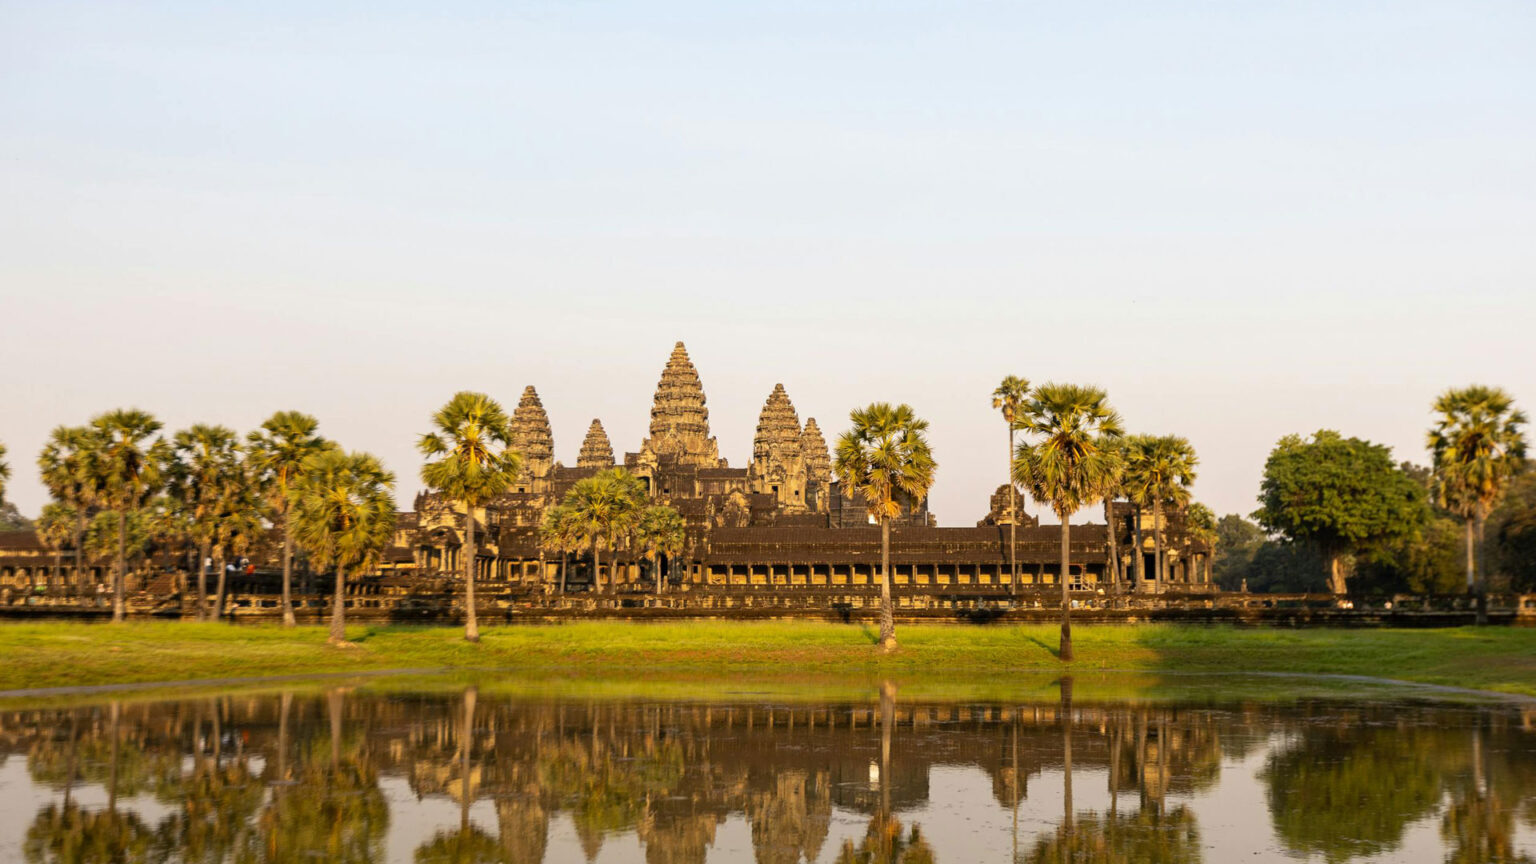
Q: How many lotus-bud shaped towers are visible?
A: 5